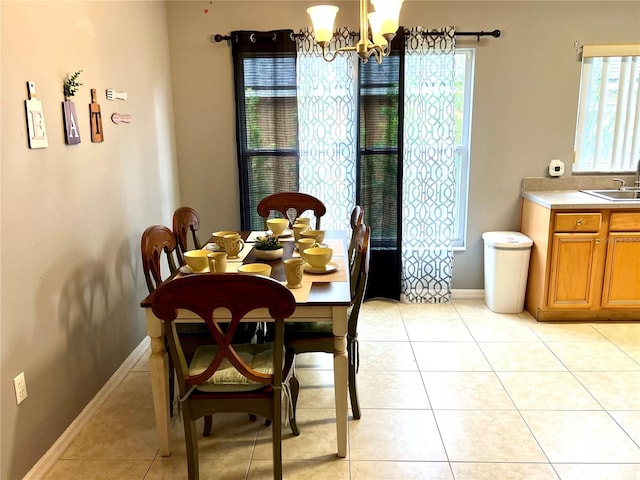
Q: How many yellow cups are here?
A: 6